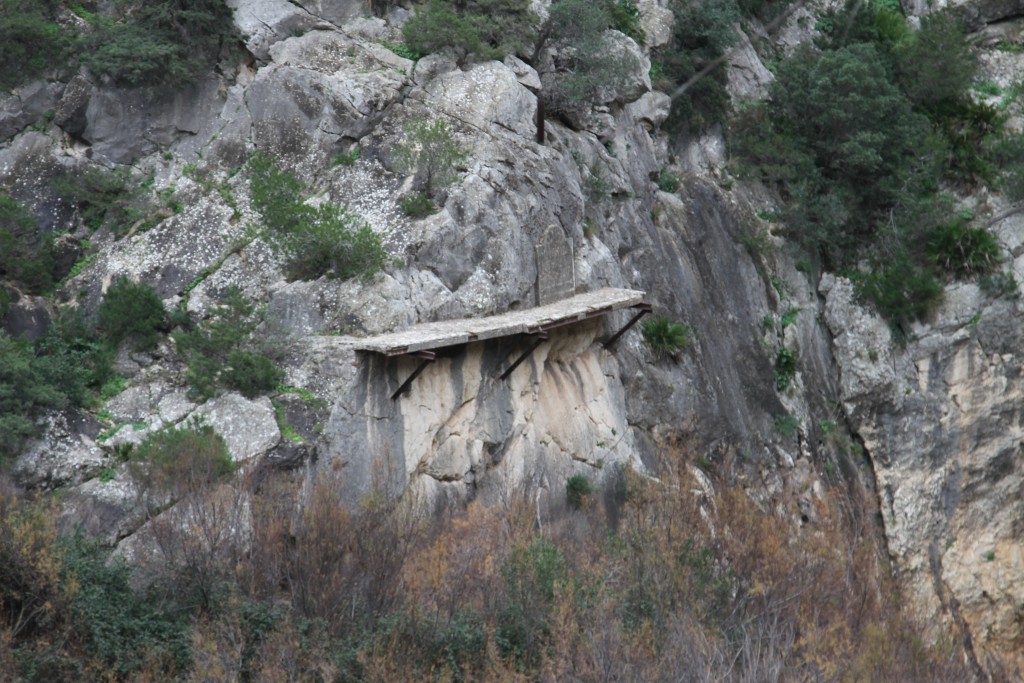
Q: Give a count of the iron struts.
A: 3